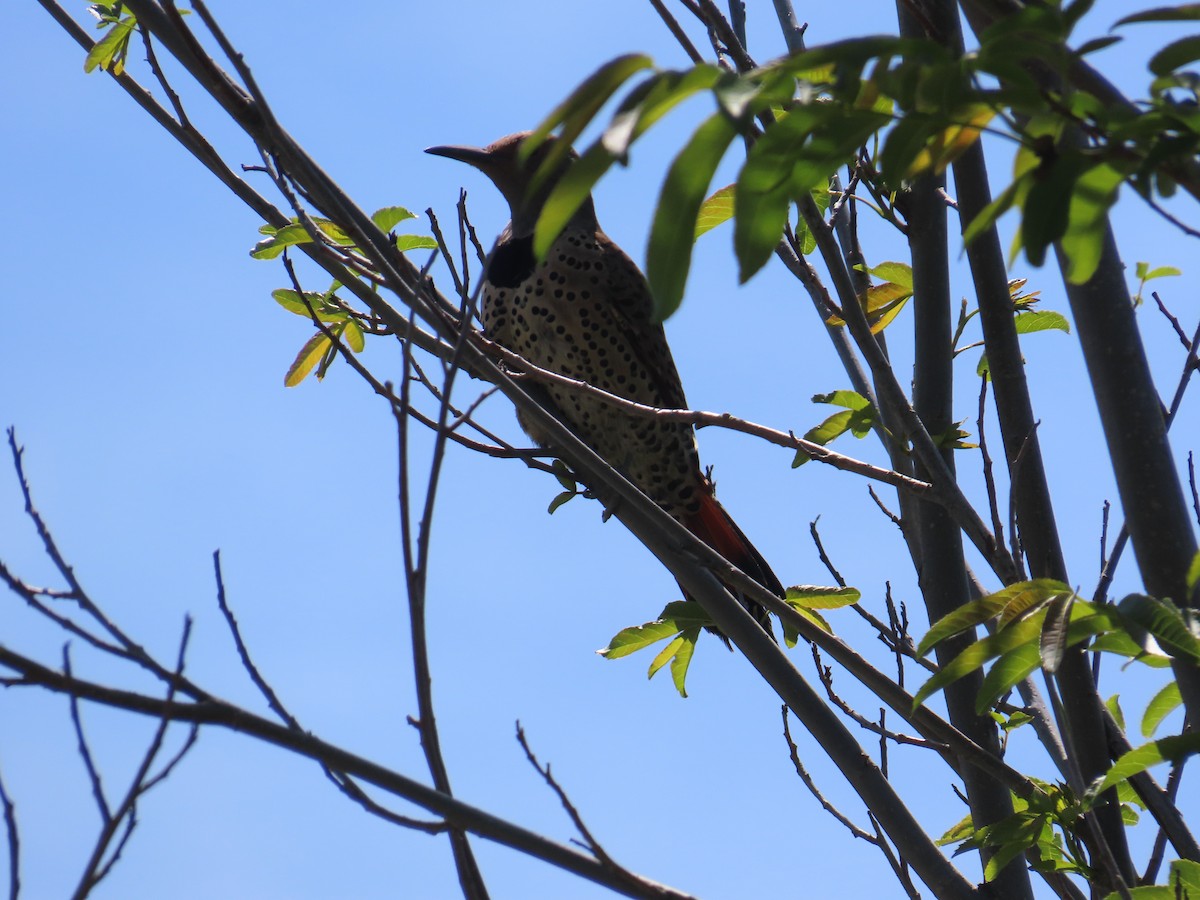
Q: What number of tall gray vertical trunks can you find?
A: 3